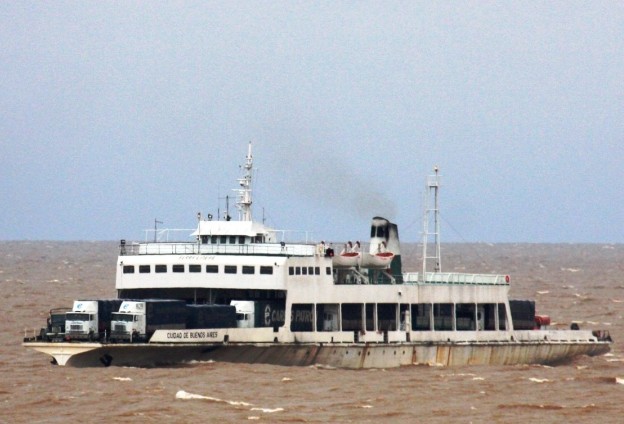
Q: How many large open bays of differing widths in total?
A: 11